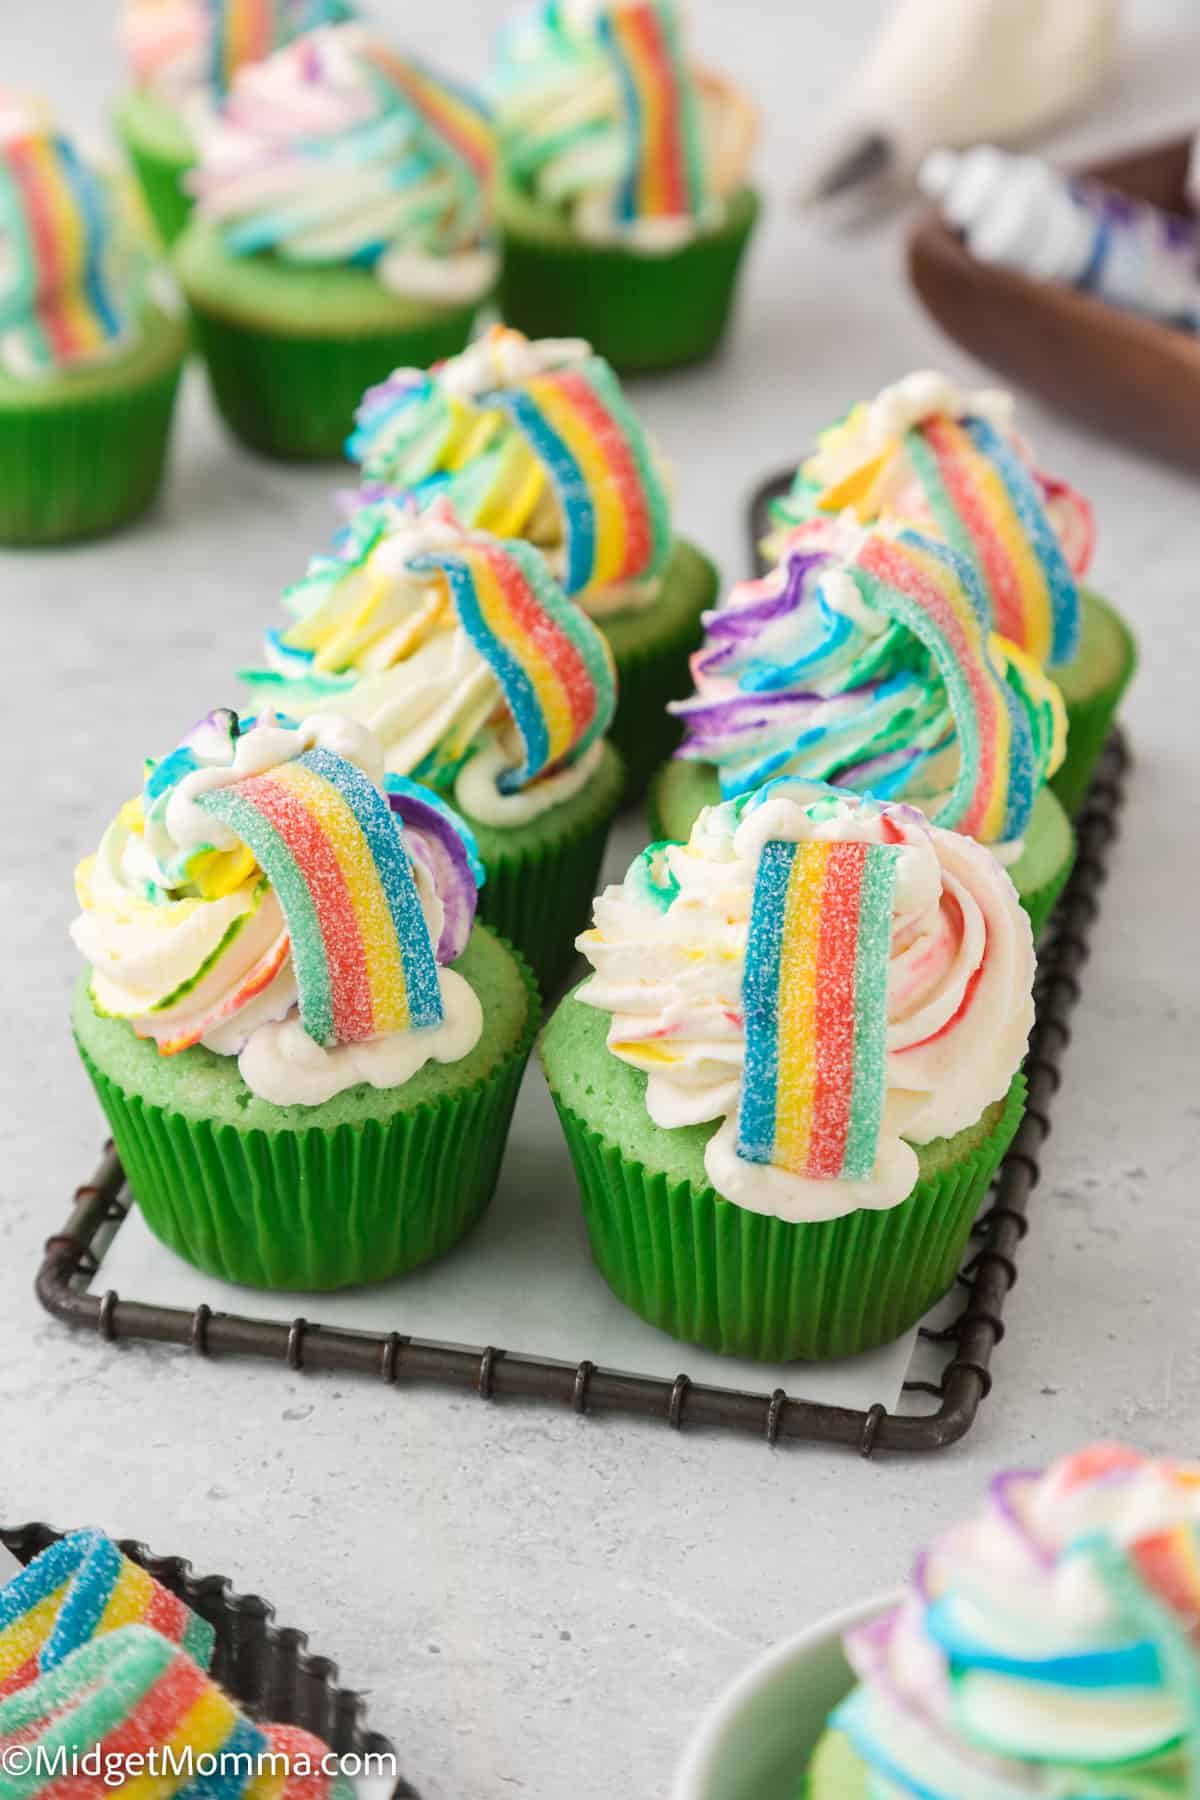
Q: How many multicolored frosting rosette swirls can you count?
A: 11